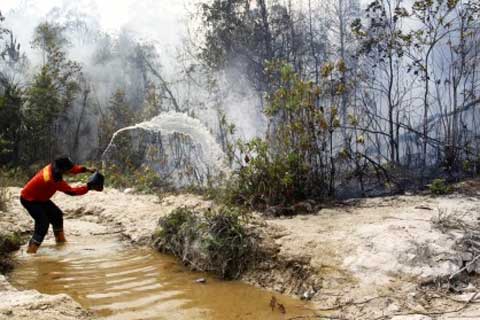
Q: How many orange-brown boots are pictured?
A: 2